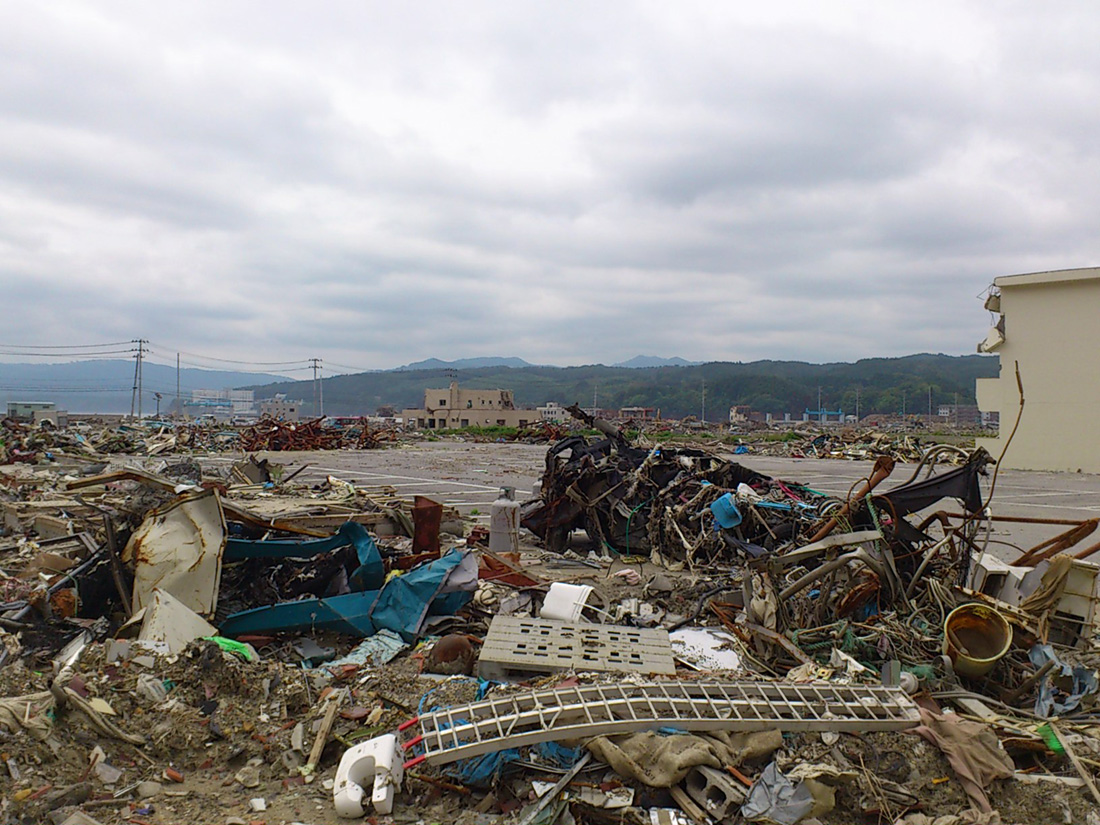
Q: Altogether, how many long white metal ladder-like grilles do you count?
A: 1